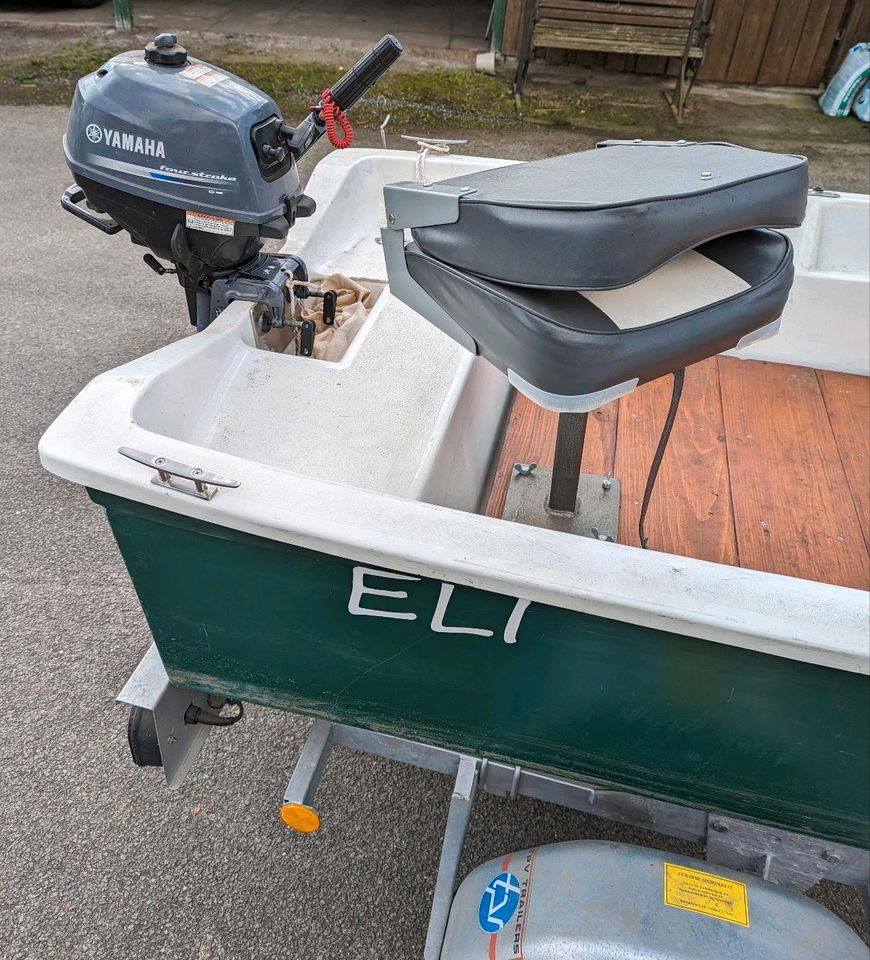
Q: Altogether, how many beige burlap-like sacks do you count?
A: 1